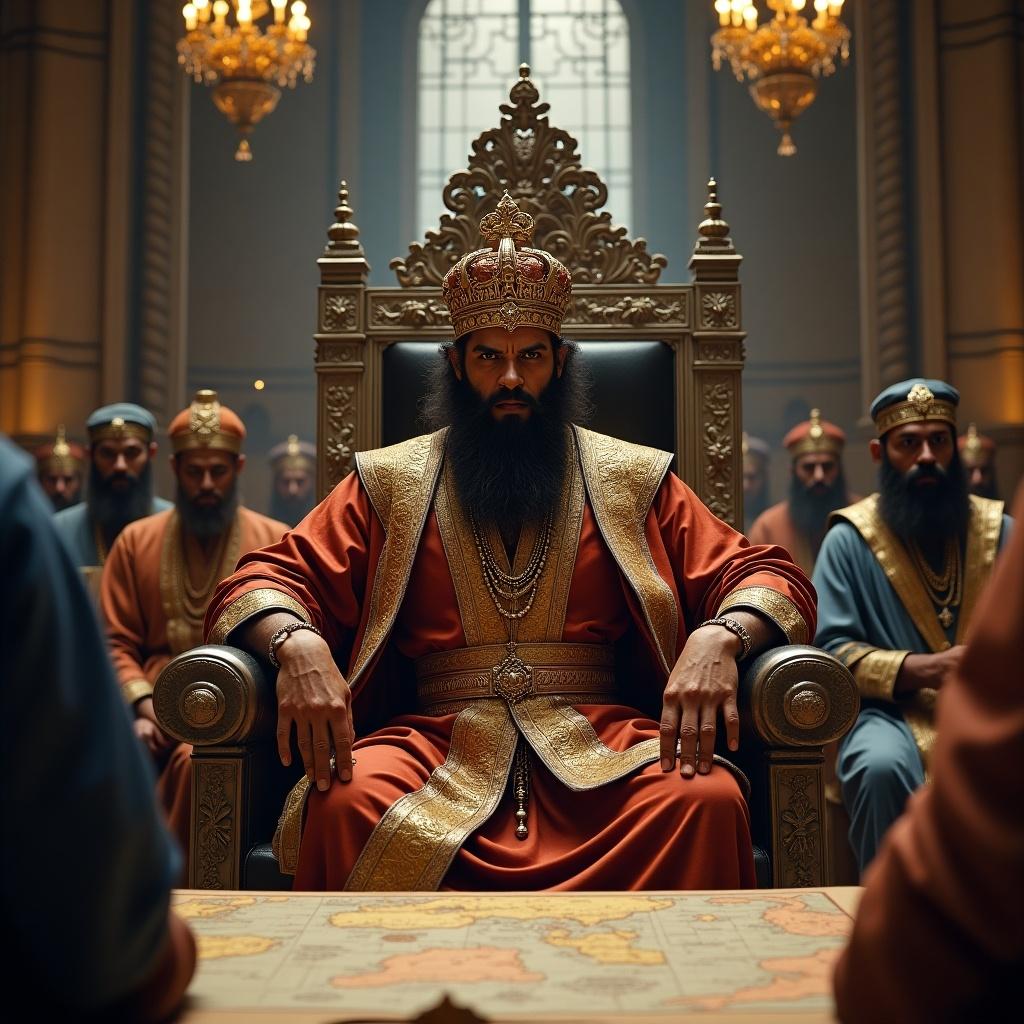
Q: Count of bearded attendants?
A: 8